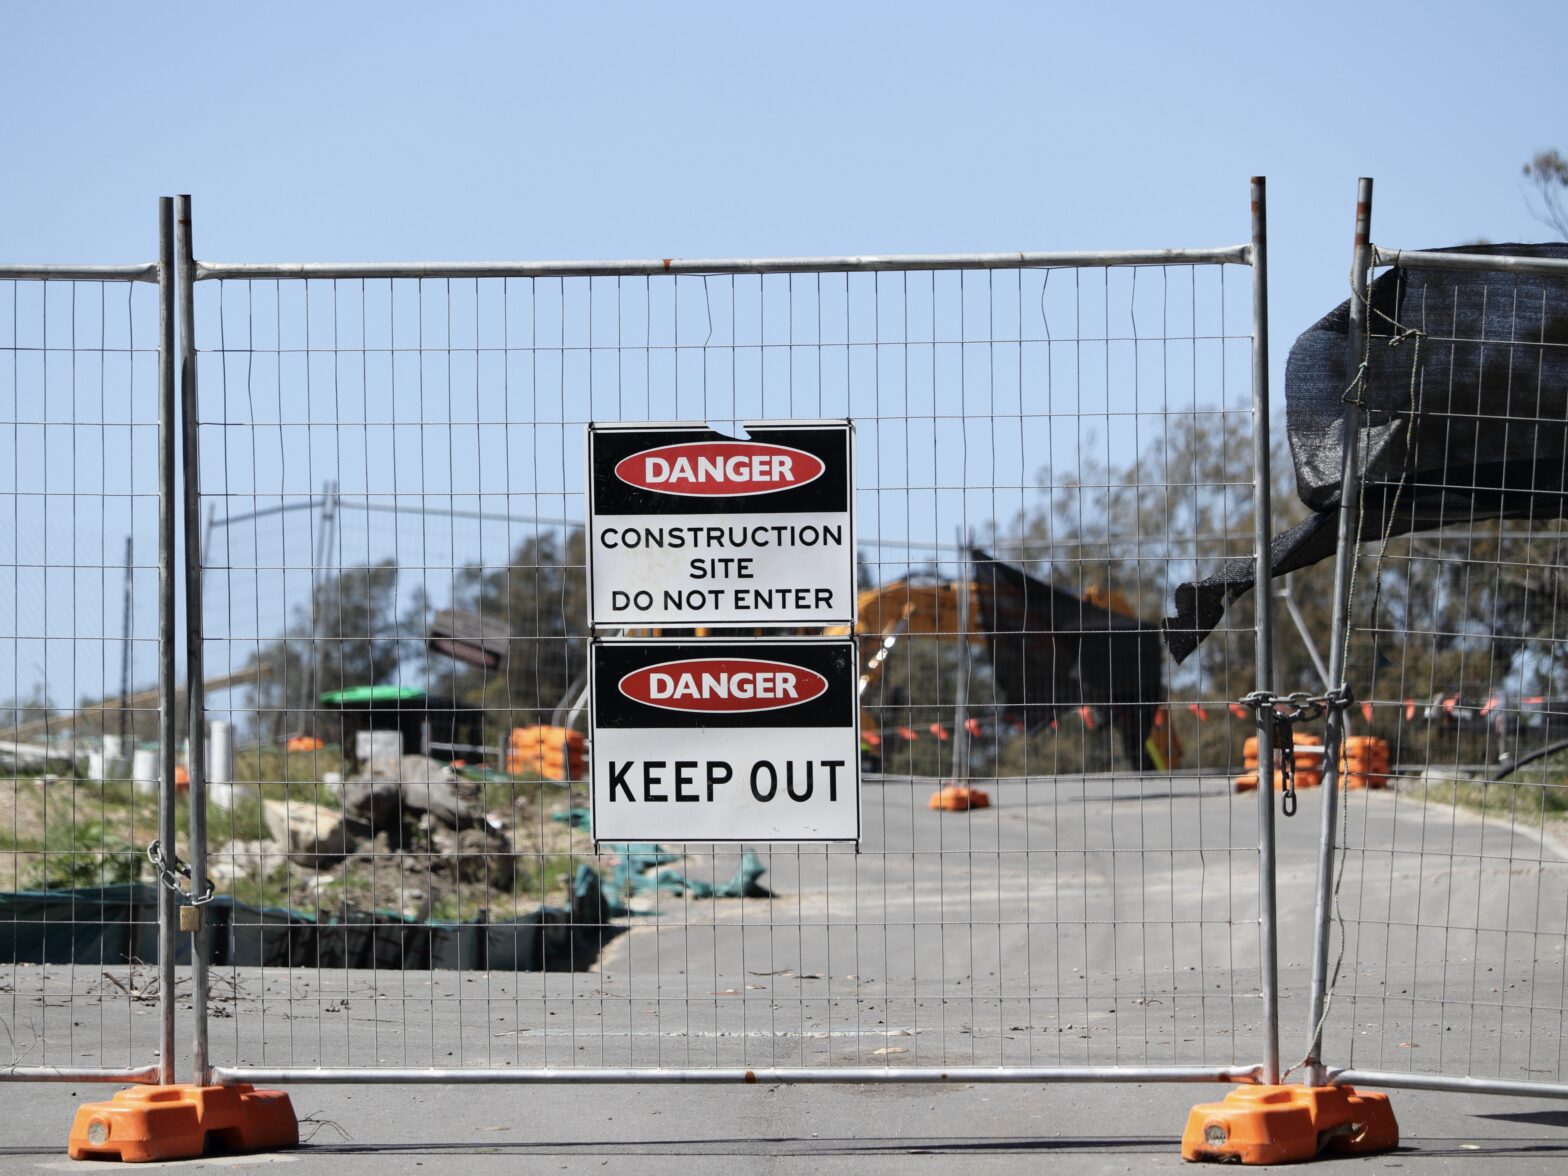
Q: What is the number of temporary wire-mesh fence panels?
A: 3